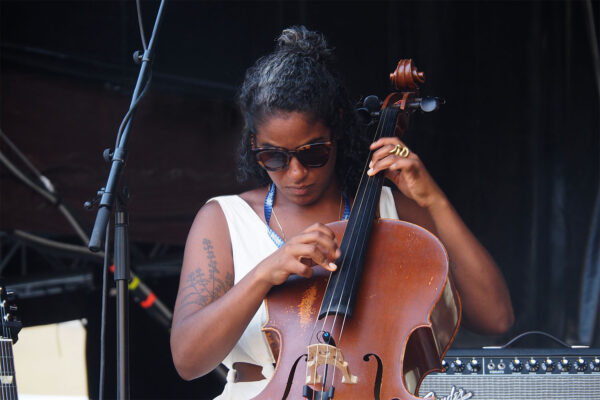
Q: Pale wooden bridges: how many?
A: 1